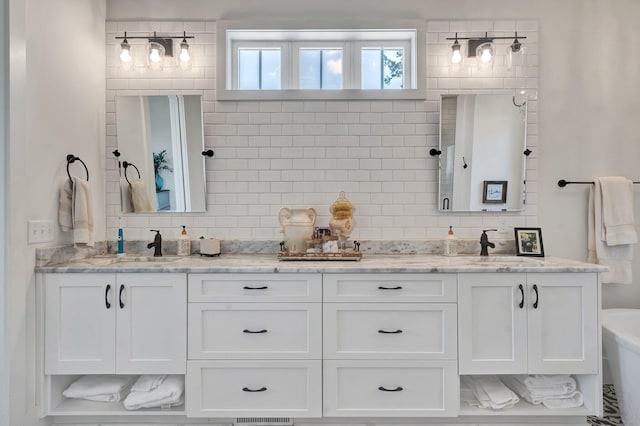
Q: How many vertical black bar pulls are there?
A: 4